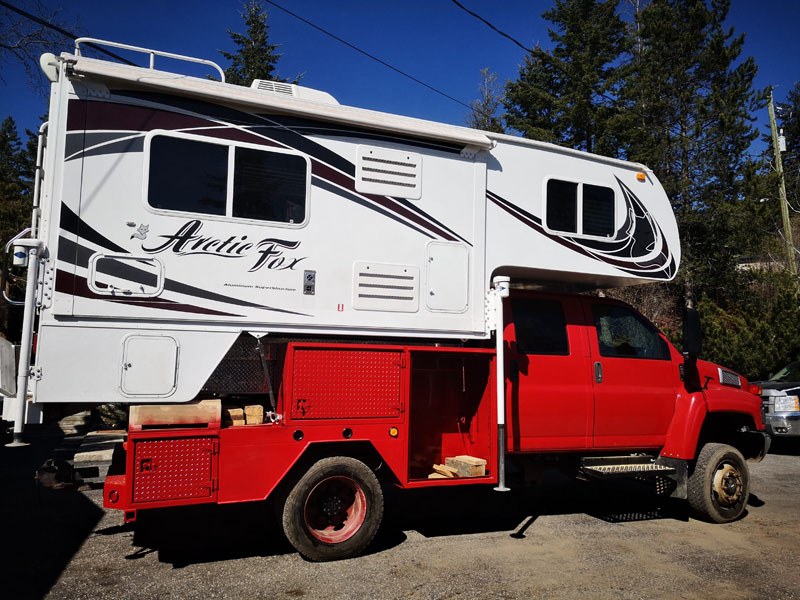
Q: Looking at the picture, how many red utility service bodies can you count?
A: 1